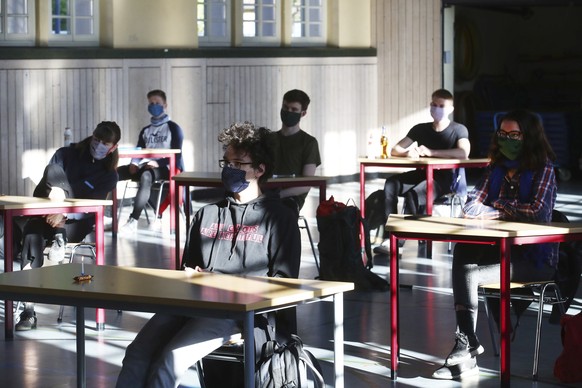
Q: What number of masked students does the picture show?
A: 6